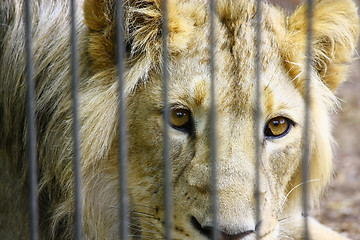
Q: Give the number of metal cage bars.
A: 7